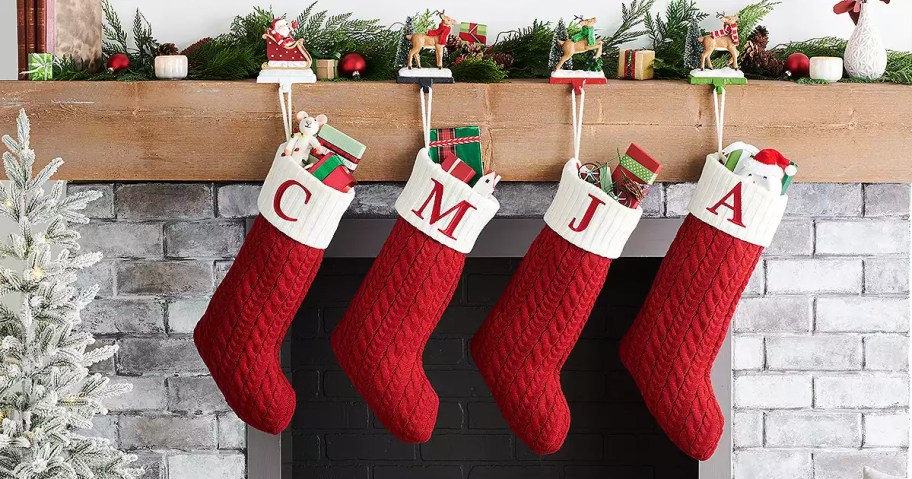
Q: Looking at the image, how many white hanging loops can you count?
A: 4